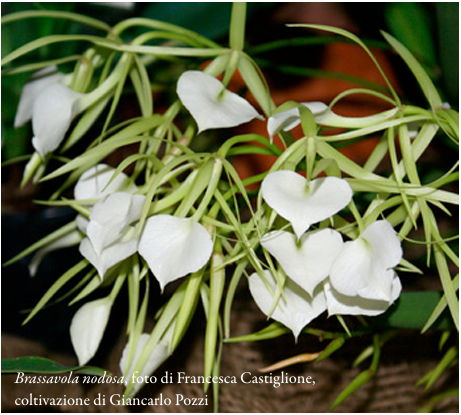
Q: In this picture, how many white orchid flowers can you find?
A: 15